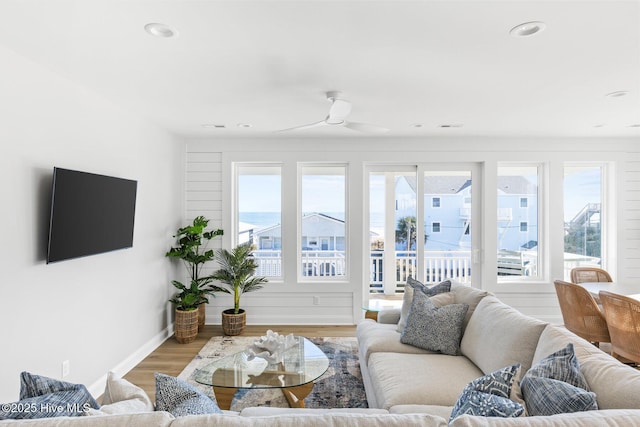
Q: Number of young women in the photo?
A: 0